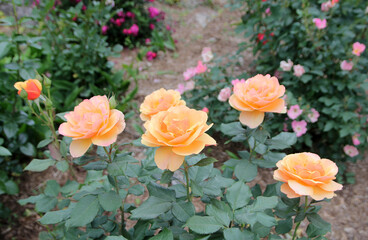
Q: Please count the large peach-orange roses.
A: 5